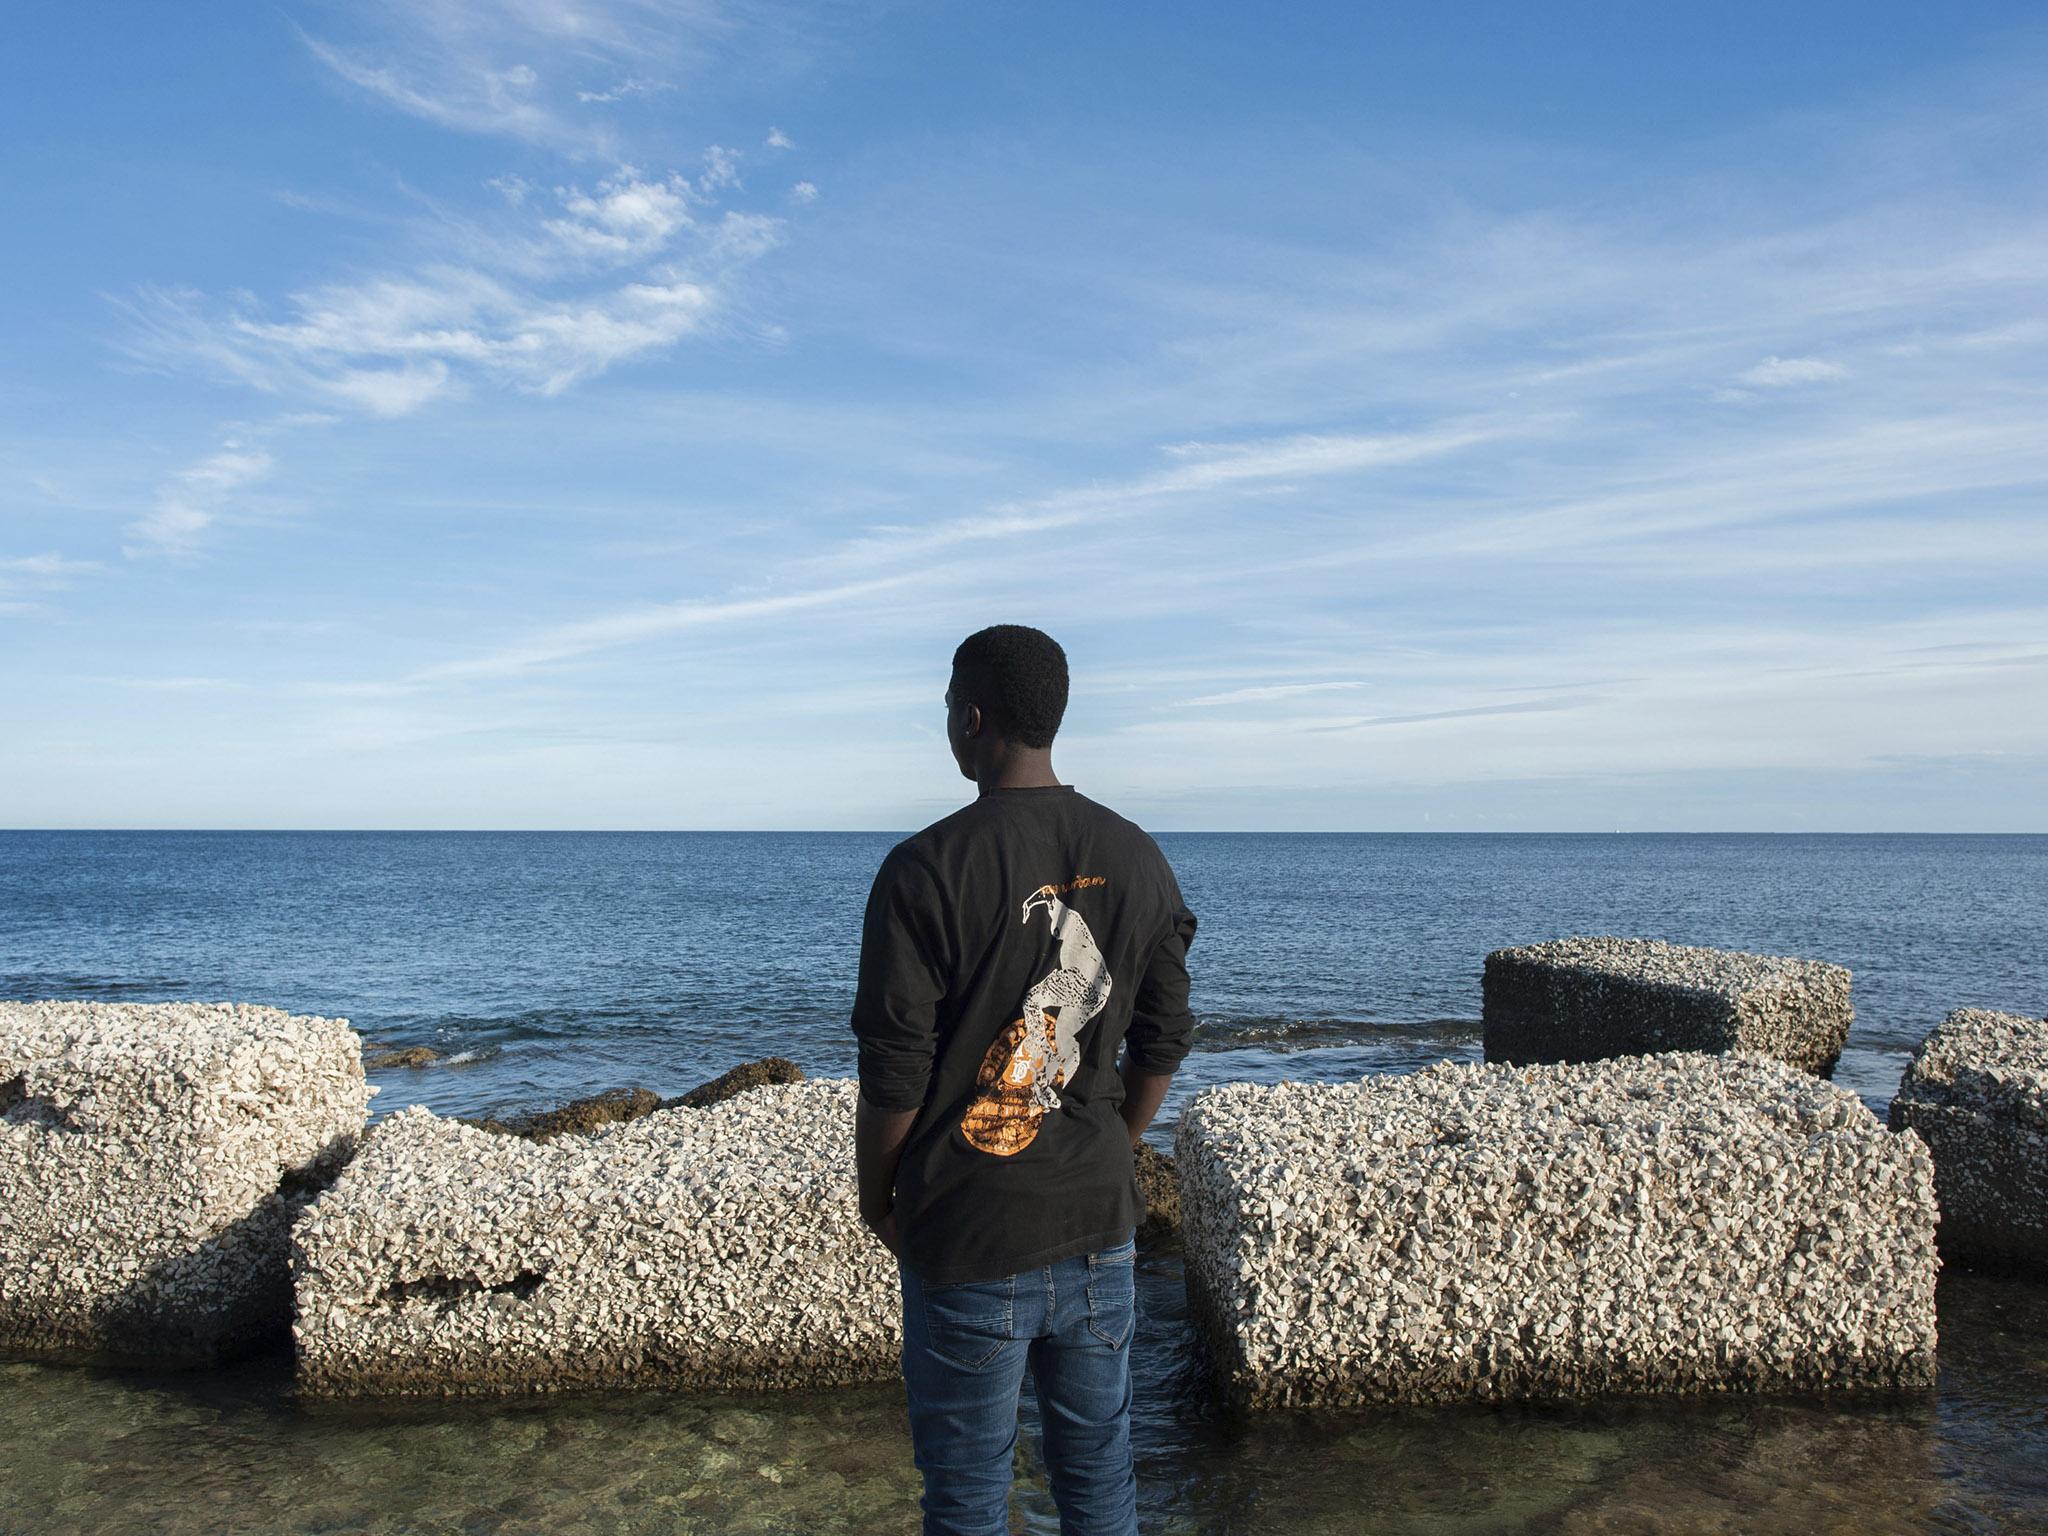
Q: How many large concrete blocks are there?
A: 5